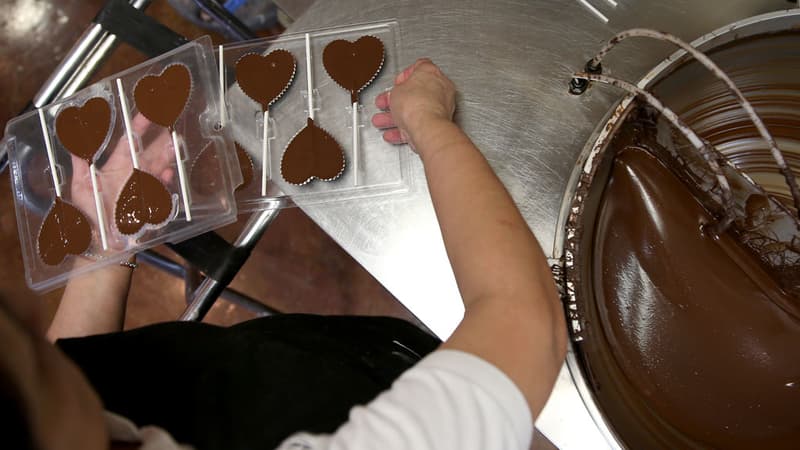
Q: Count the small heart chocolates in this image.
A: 8